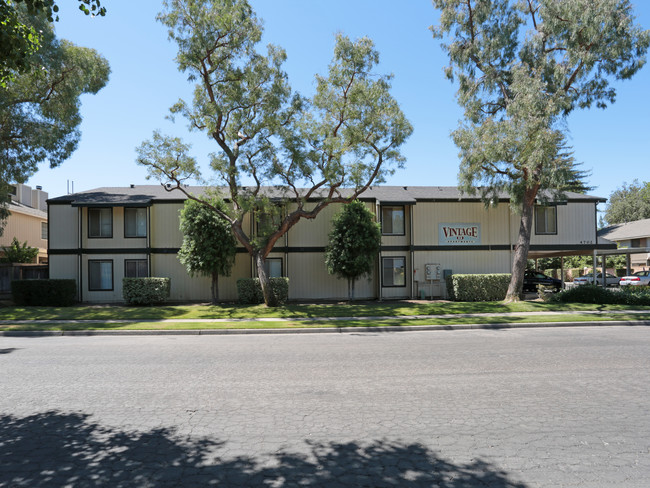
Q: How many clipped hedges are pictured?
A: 4